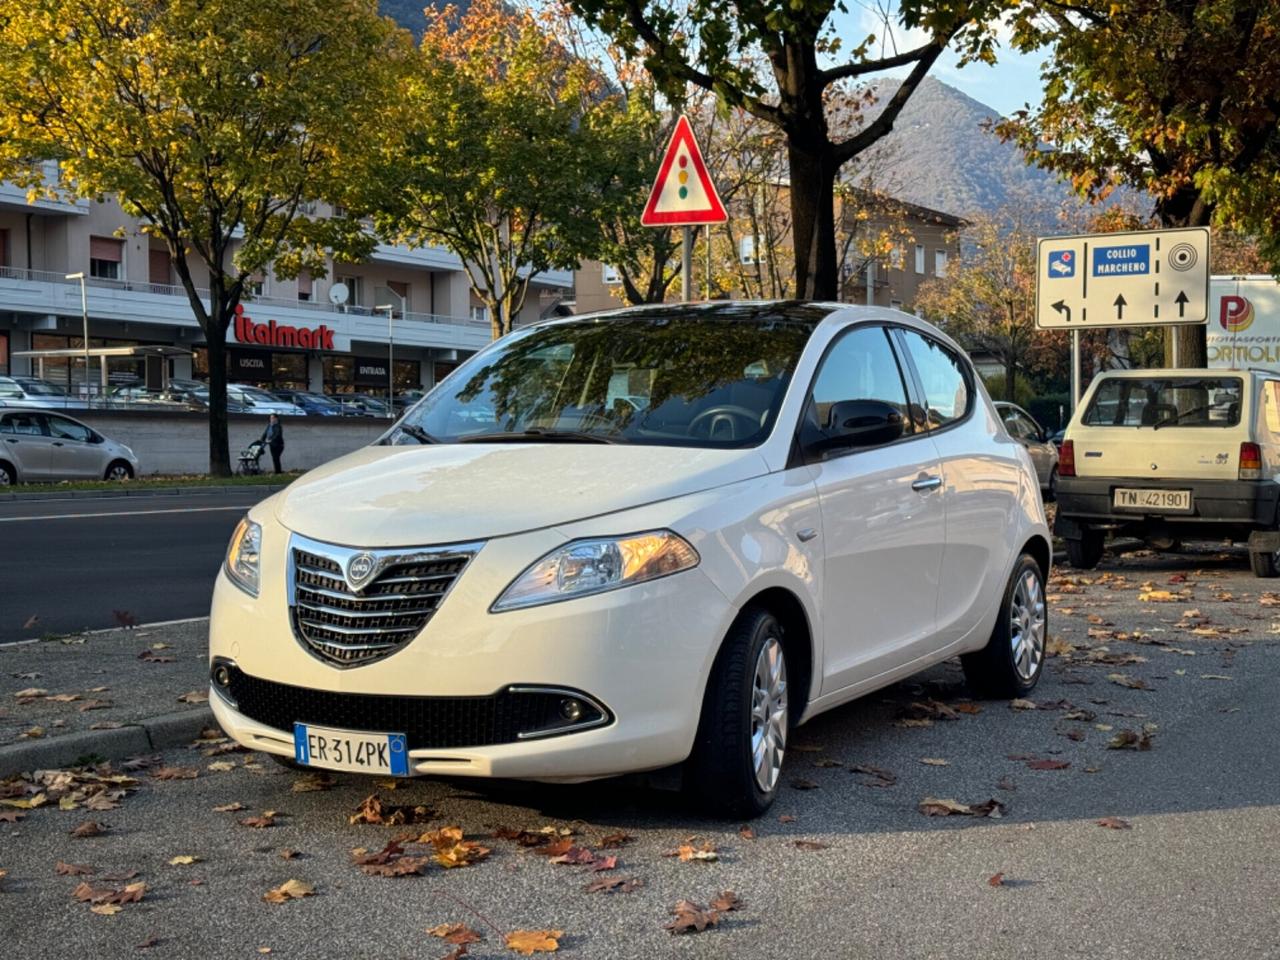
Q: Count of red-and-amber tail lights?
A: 2